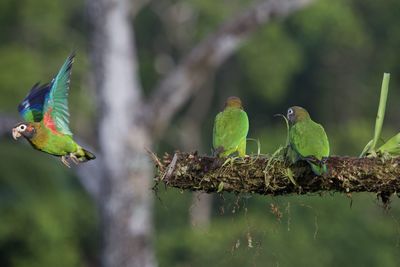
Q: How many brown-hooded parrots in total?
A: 3